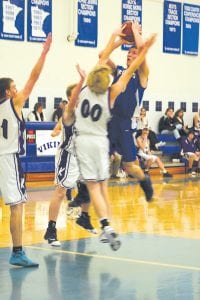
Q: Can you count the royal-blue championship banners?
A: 6